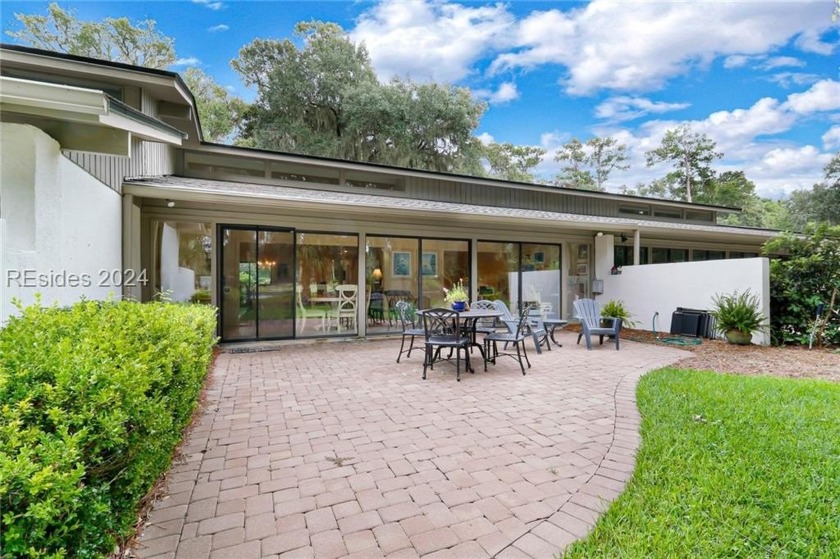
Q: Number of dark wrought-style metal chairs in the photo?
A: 4